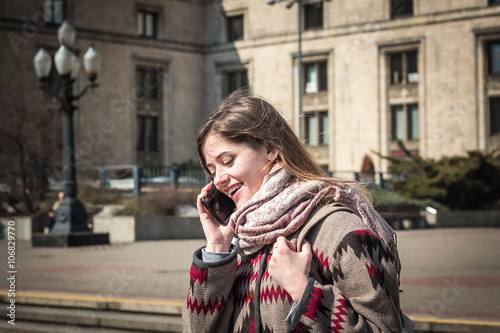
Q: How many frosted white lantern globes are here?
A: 5